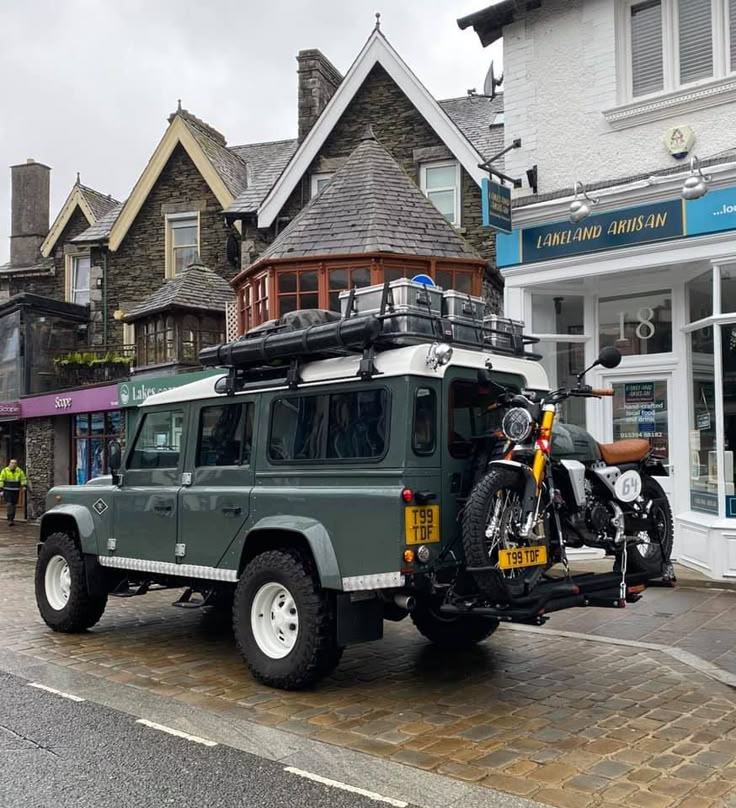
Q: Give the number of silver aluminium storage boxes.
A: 3